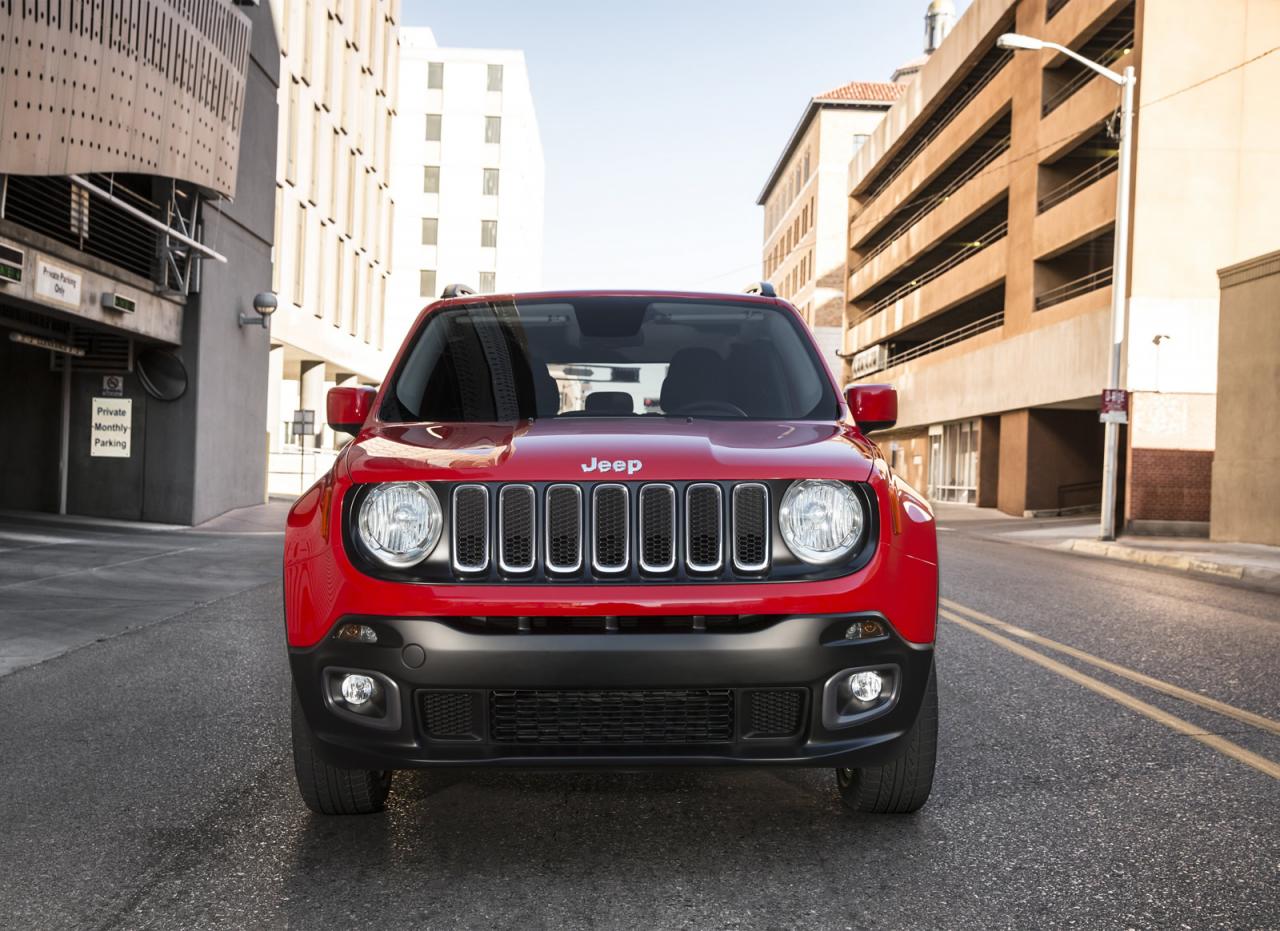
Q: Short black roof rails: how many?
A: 2